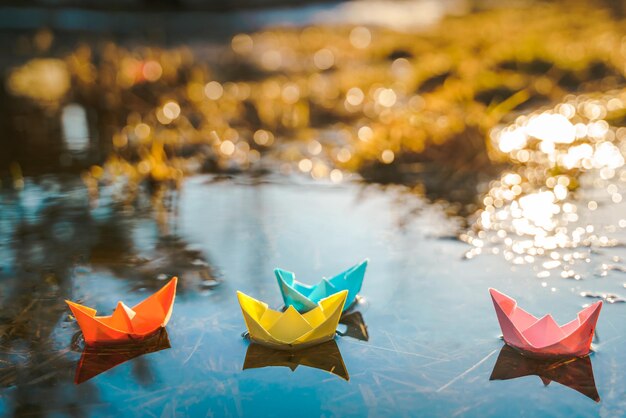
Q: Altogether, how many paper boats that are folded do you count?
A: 4